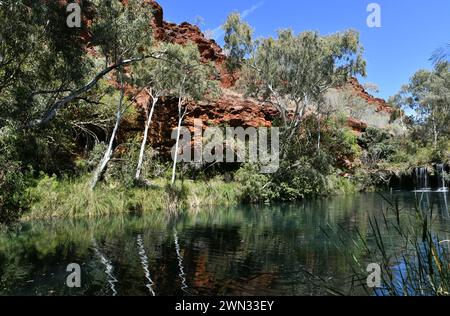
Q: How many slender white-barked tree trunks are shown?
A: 3